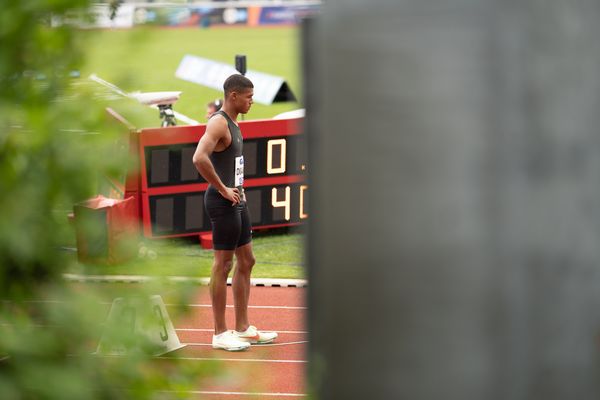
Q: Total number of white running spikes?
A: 2